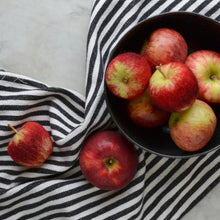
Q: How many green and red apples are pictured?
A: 8